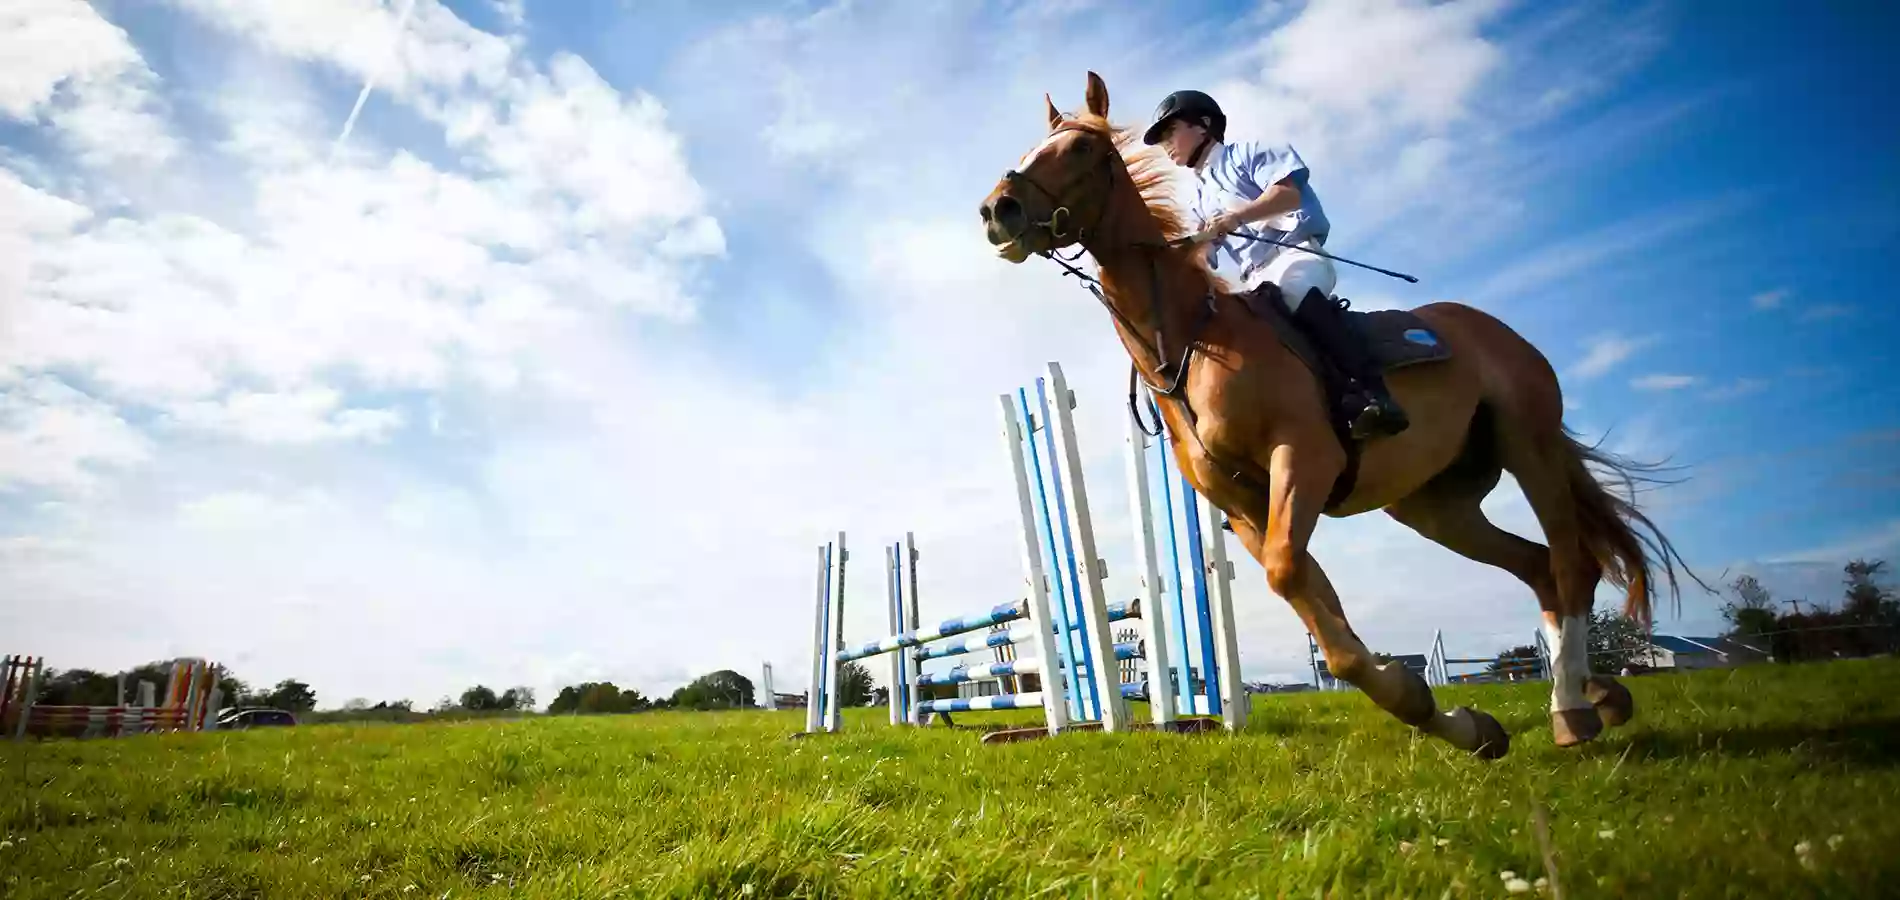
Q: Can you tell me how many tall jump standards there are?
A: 4